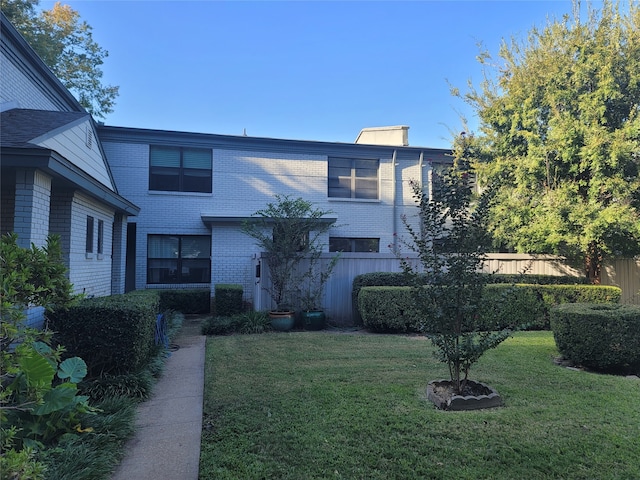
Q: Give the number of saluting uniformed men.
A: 0